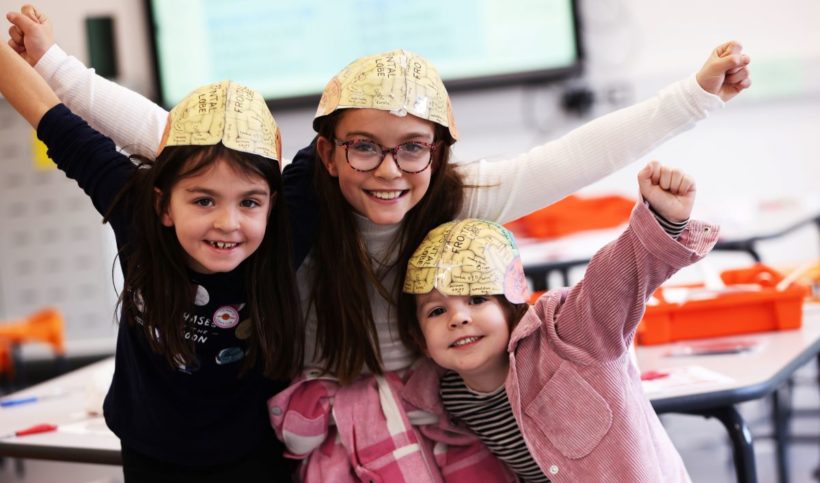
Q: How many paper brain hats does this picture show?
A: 3